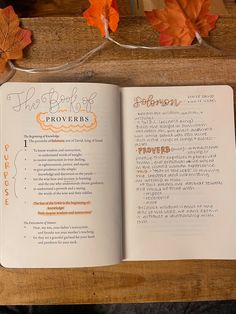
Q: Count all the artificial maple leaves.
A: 3